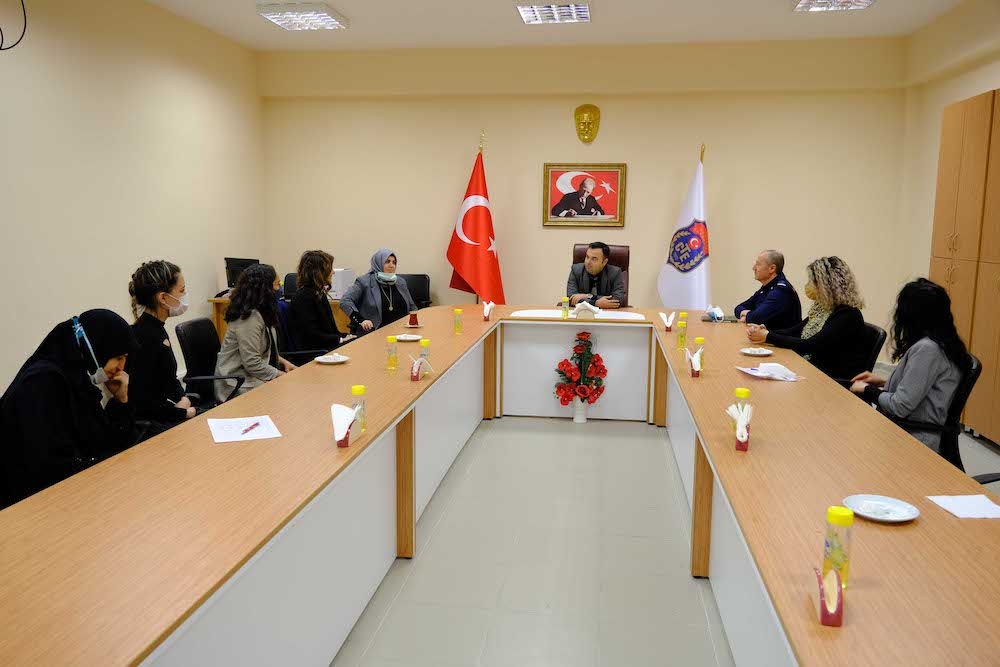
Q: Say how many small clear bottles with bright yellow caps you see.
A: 10